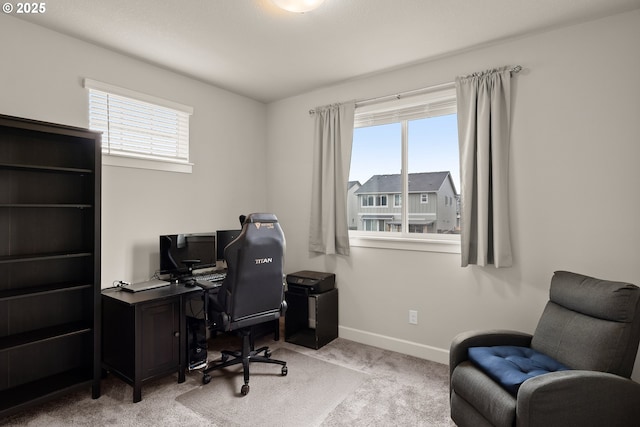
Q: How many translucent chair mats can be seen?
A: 1